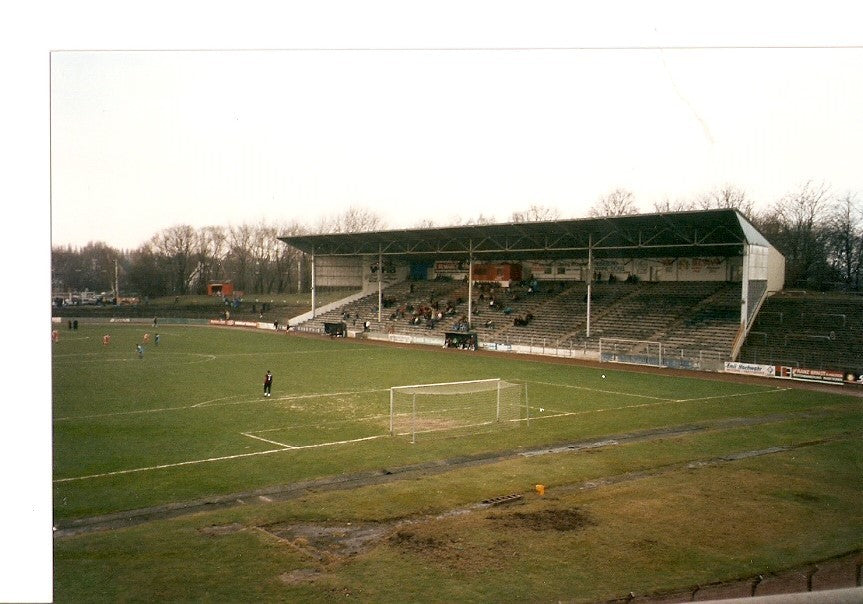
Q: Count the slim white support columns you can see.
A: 5